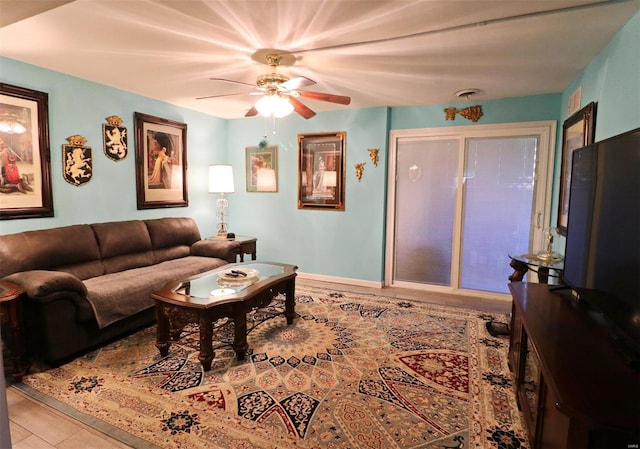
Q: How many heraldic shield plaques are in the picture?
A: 2